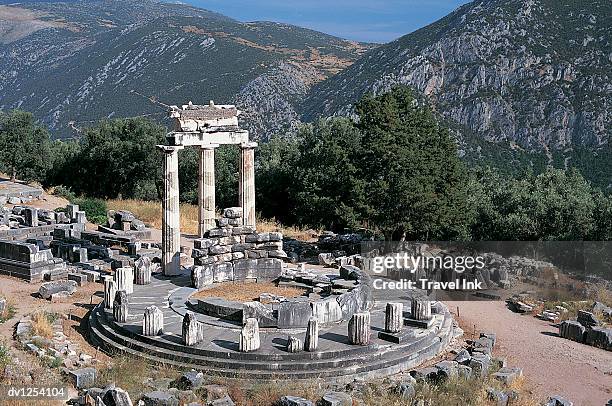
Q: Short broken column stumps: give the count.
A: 12